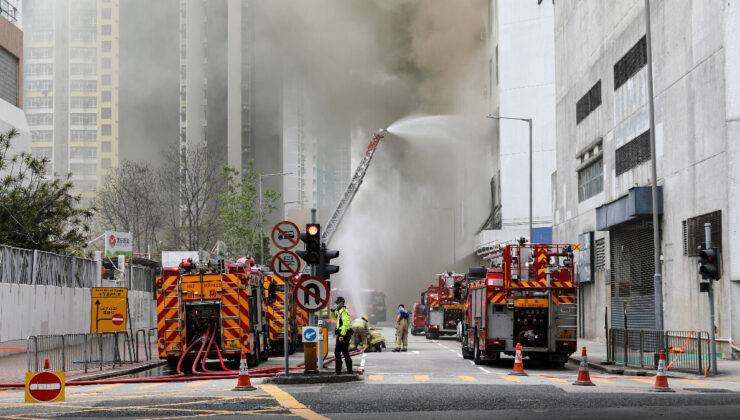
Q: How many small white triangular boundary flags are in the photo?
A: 0